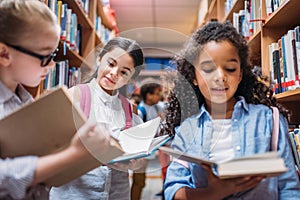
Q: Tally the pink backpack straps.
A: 3